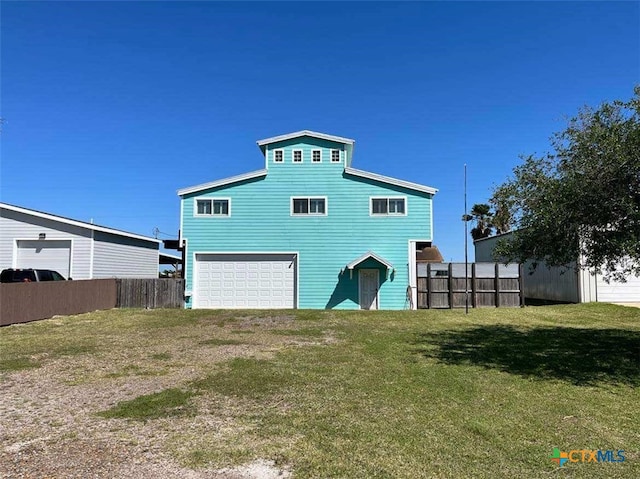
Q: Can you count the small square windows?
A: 4